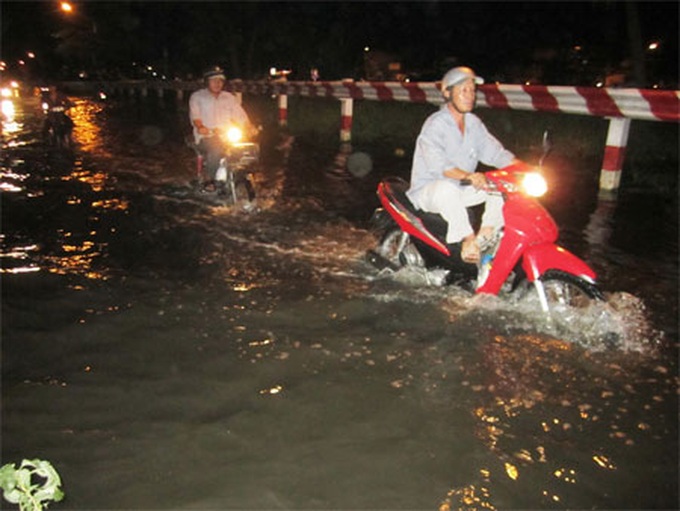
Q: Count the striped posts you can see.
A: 3